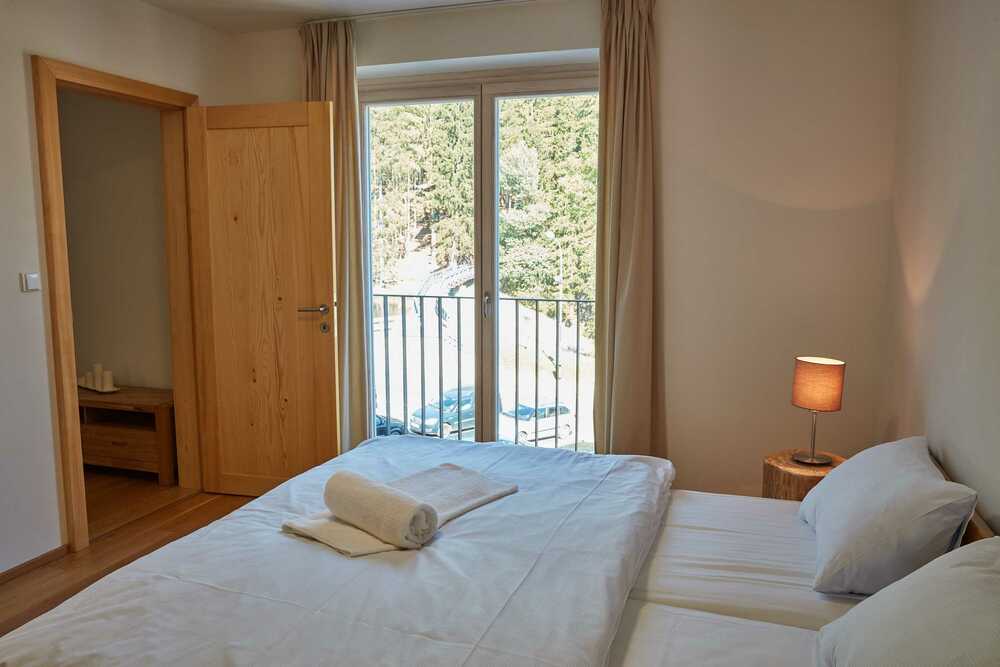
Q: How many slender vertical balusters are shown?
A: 9